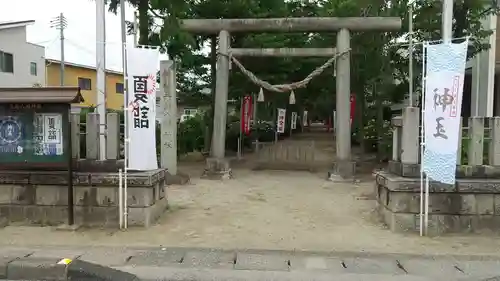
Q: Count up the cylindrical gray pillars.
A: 2